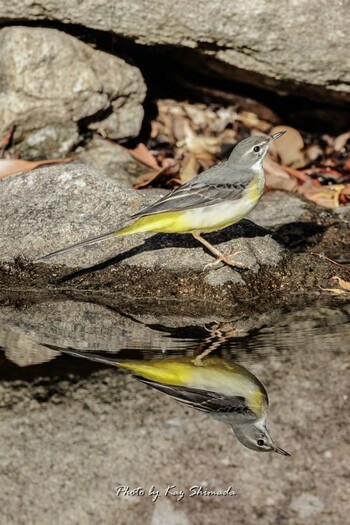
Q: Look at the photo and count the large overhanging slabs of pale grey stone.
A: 1